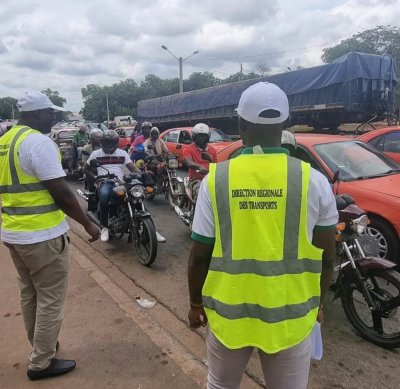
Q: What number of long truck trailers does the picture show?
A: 1